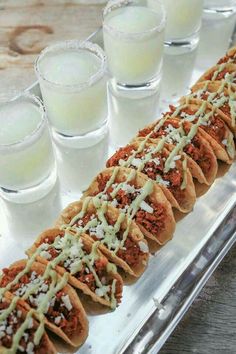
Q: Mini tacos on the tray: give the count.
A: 11